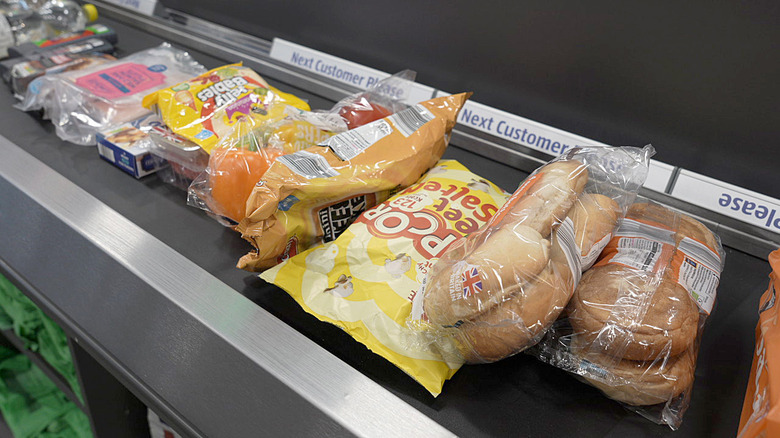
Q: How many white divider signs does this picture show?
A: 4